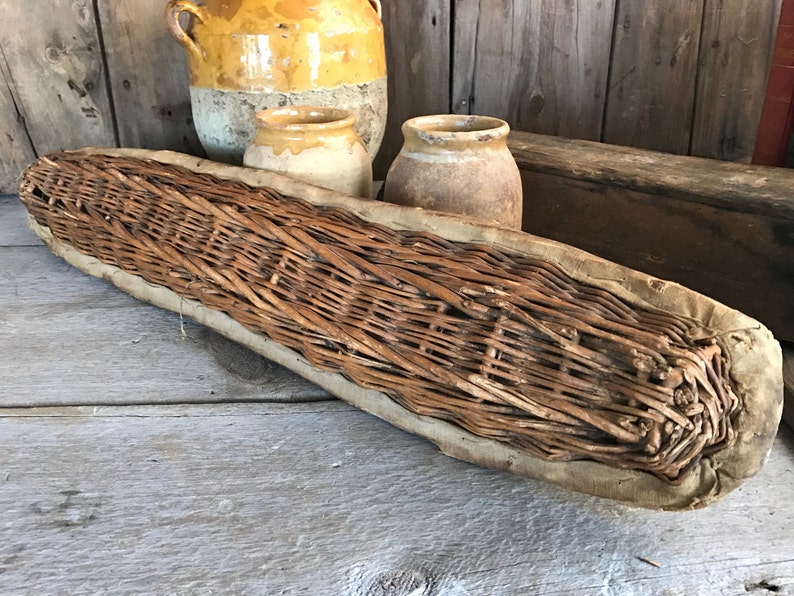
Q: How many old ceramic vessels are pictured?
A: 3